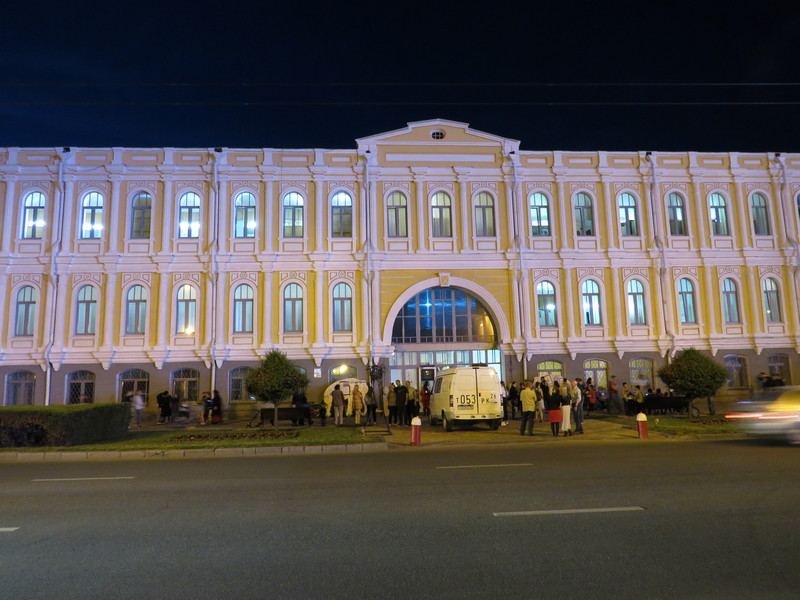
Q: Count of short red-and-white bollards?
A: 2